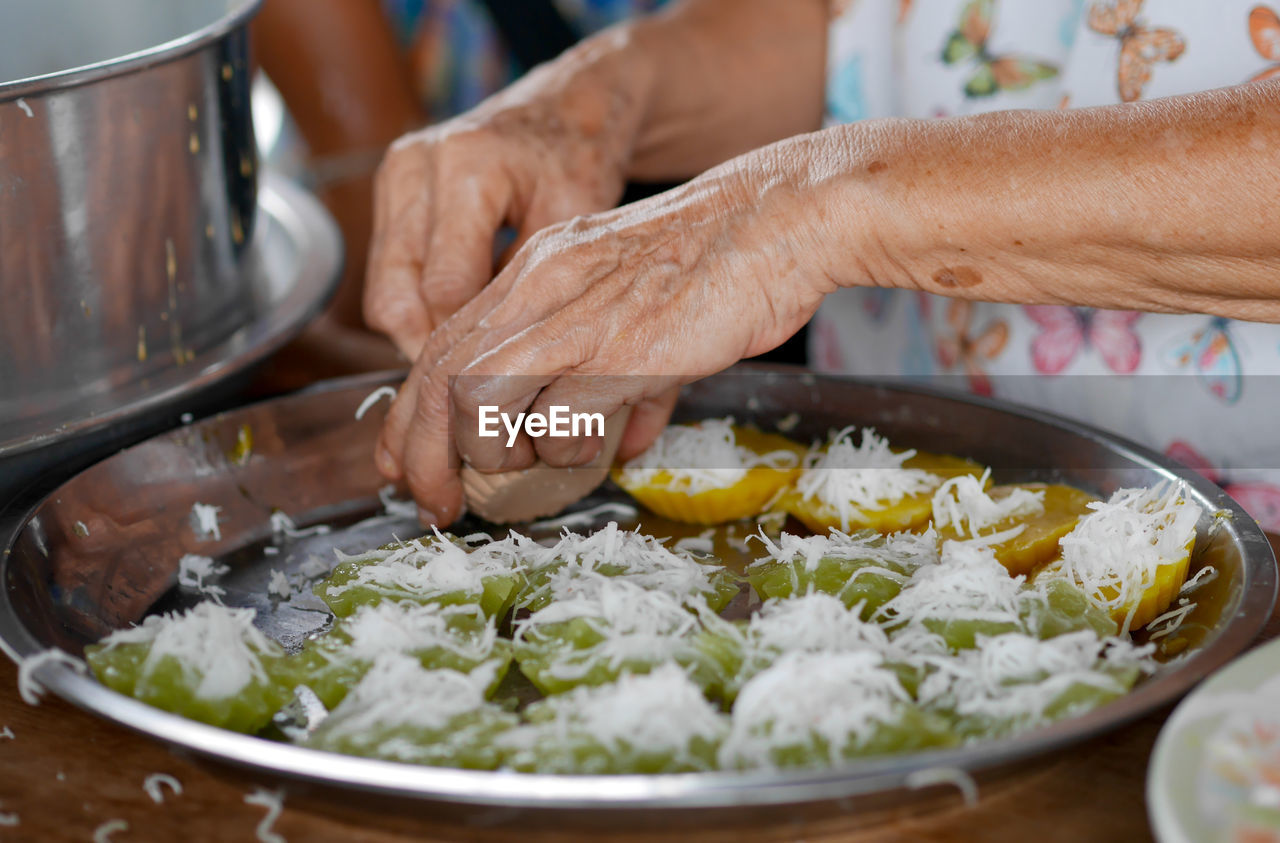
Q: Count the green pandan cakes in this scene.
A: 12